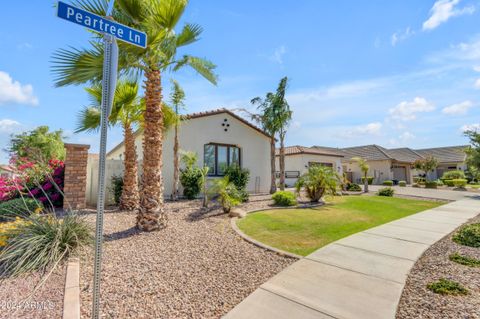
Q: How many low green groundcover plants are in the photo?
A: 3